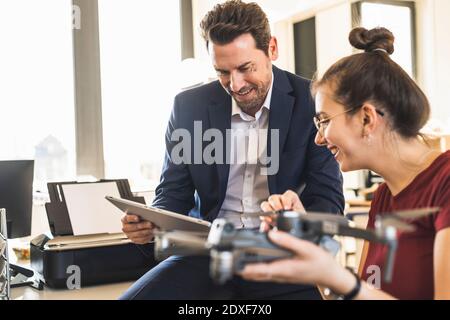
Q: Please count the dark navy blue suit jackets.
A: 1